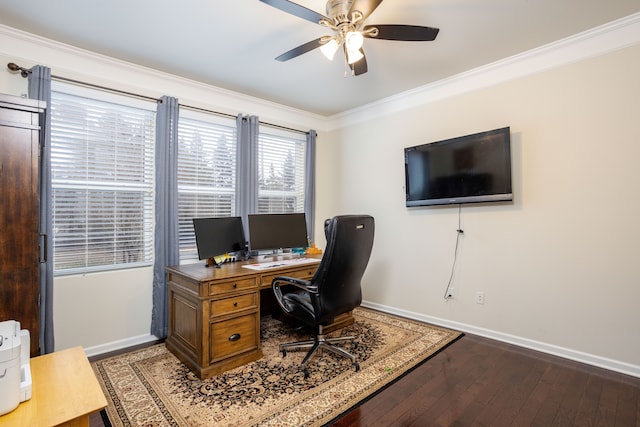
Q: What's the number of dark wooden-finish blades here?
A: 5